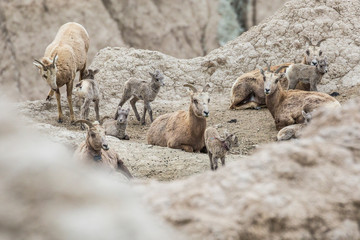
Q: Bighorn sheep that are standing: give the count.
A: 5